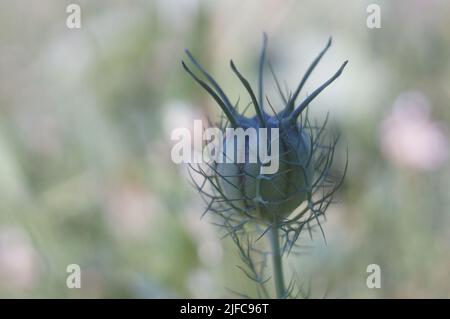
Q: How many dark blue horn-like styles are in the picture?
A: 6